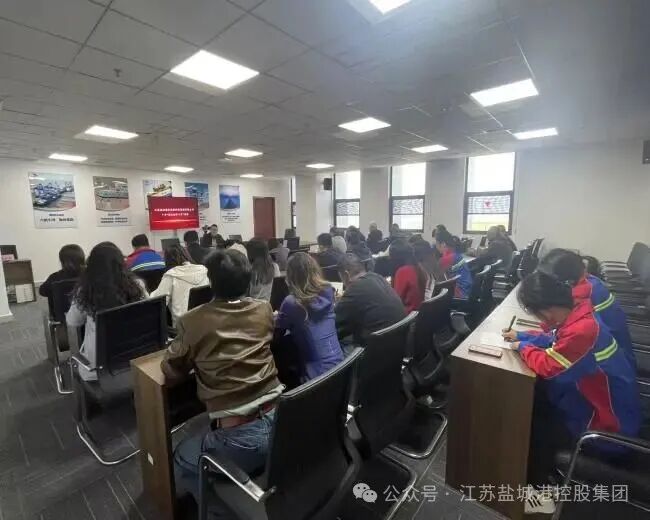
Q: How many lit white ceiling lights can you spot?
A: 12